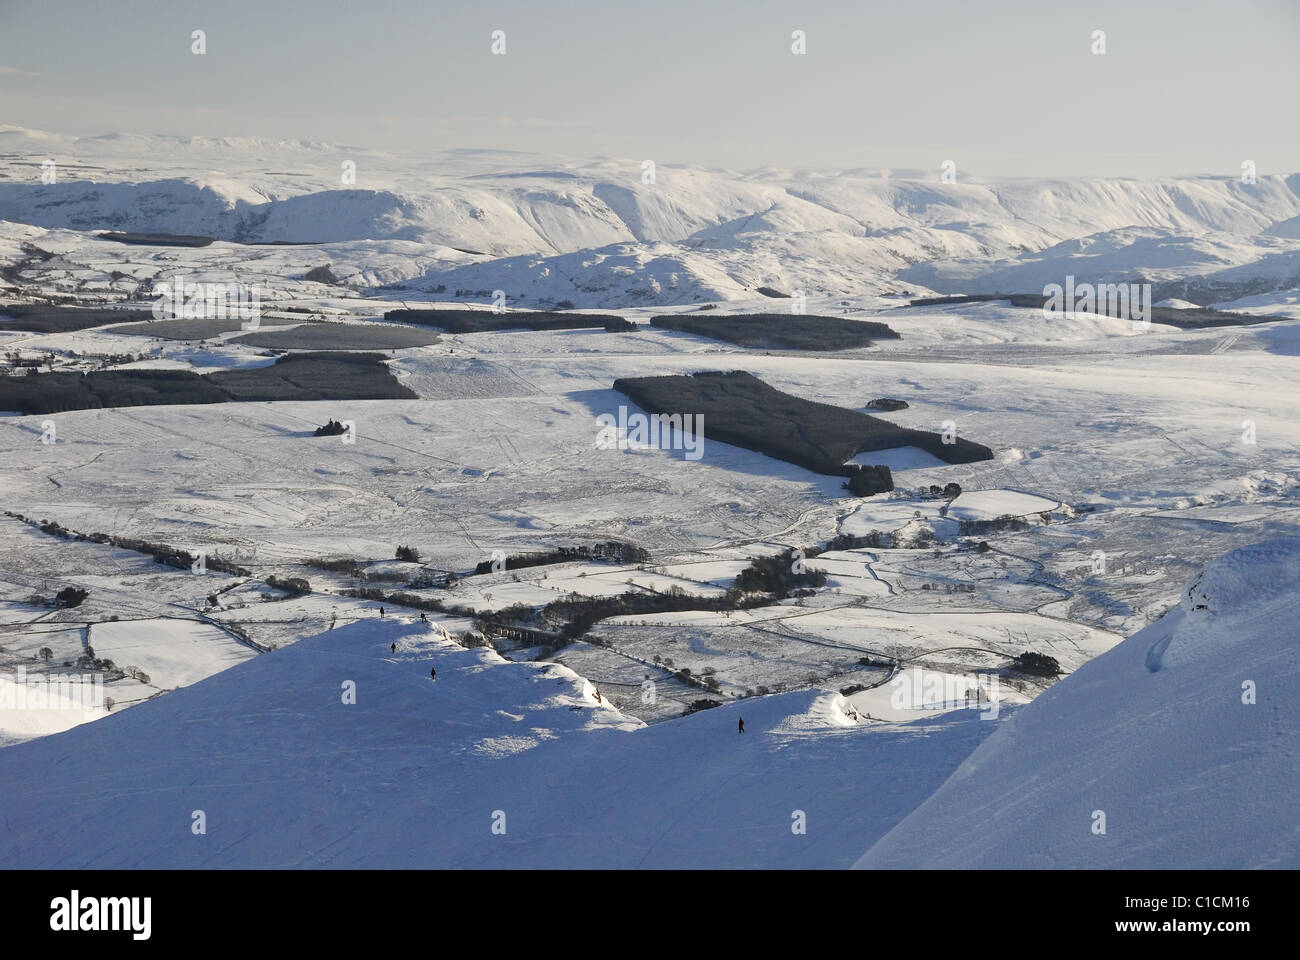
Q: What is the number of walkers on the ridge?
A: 5